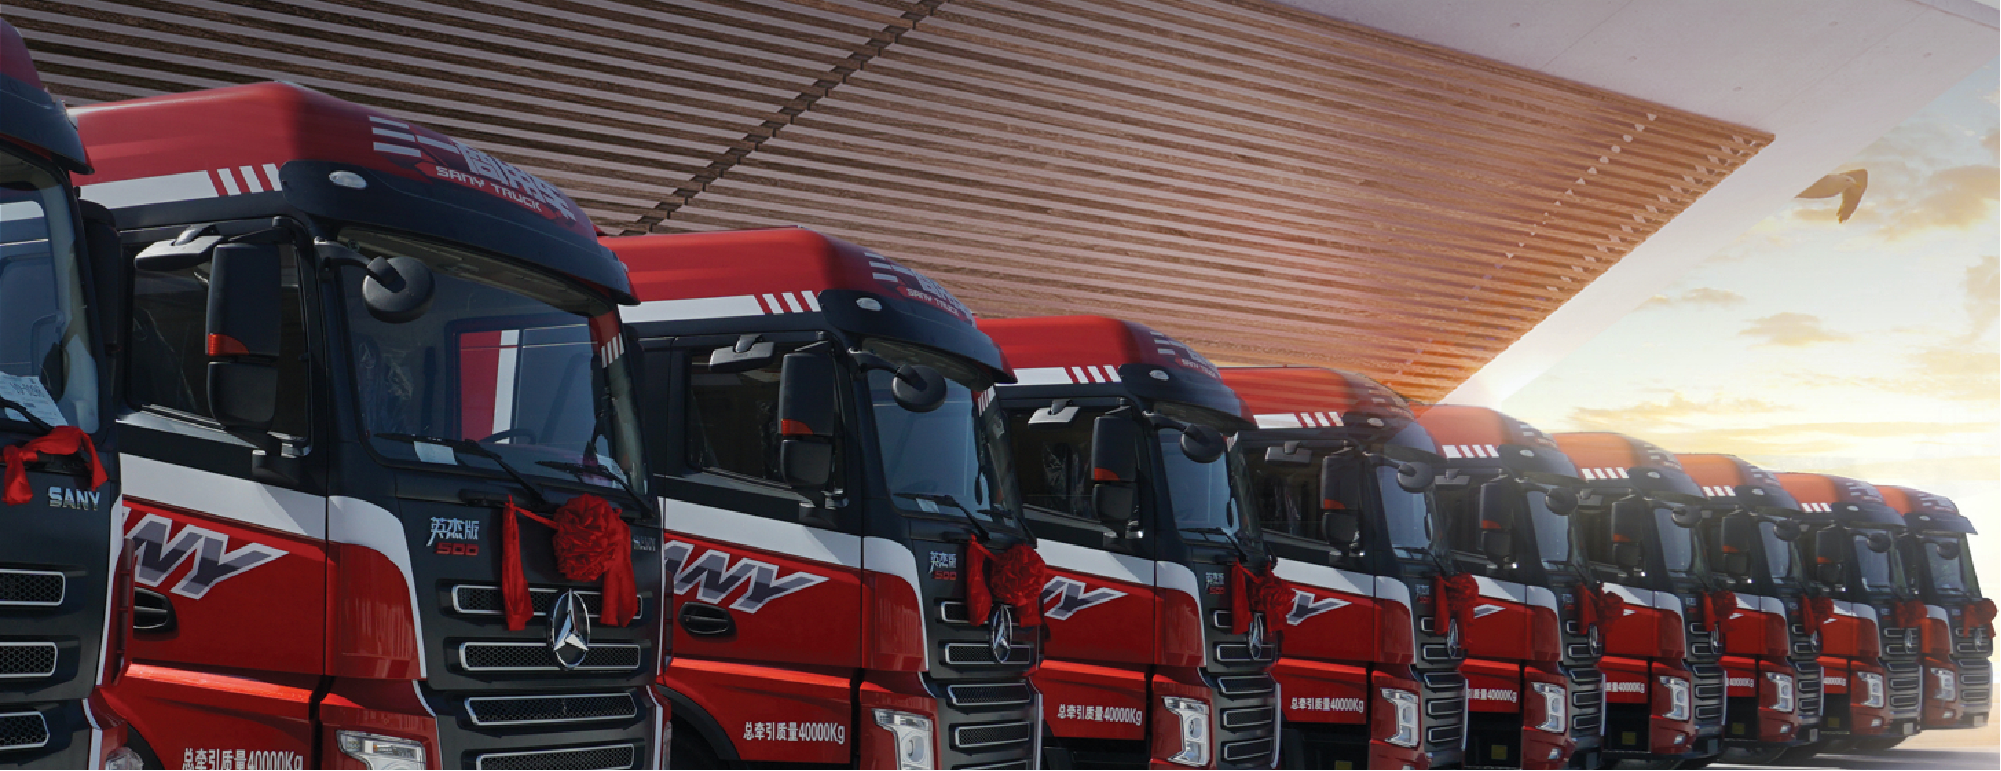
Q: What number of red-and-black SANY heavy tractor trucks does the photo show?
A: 10